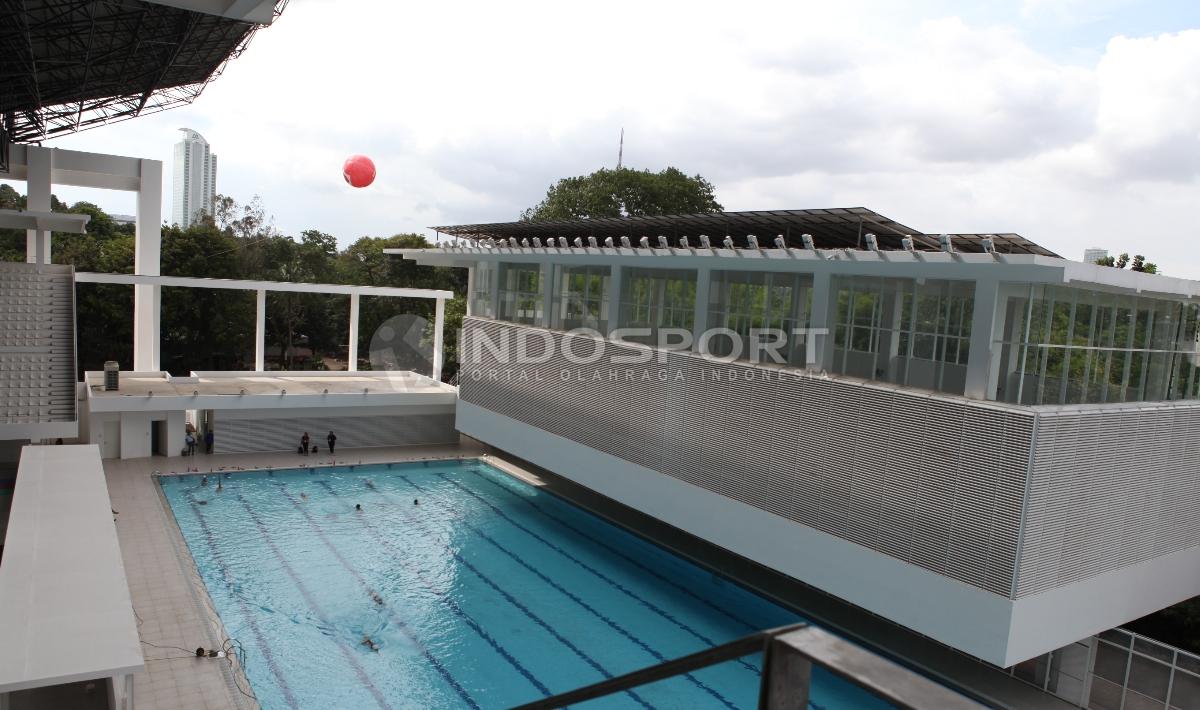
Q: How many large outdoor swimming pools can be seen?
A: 1